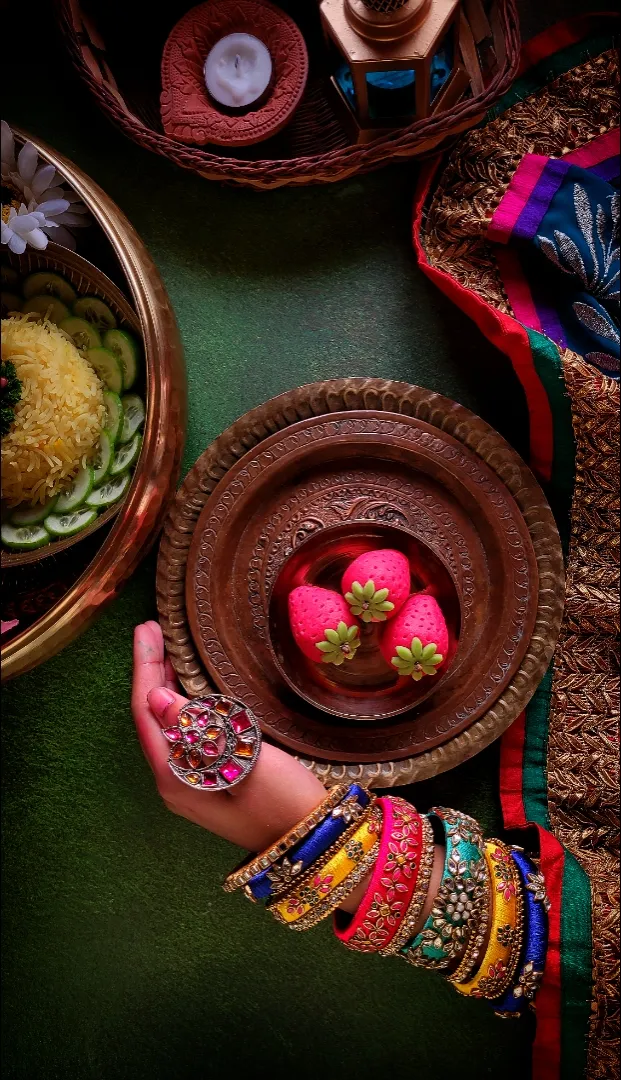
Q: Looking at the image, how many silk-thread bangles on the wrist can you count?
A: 6